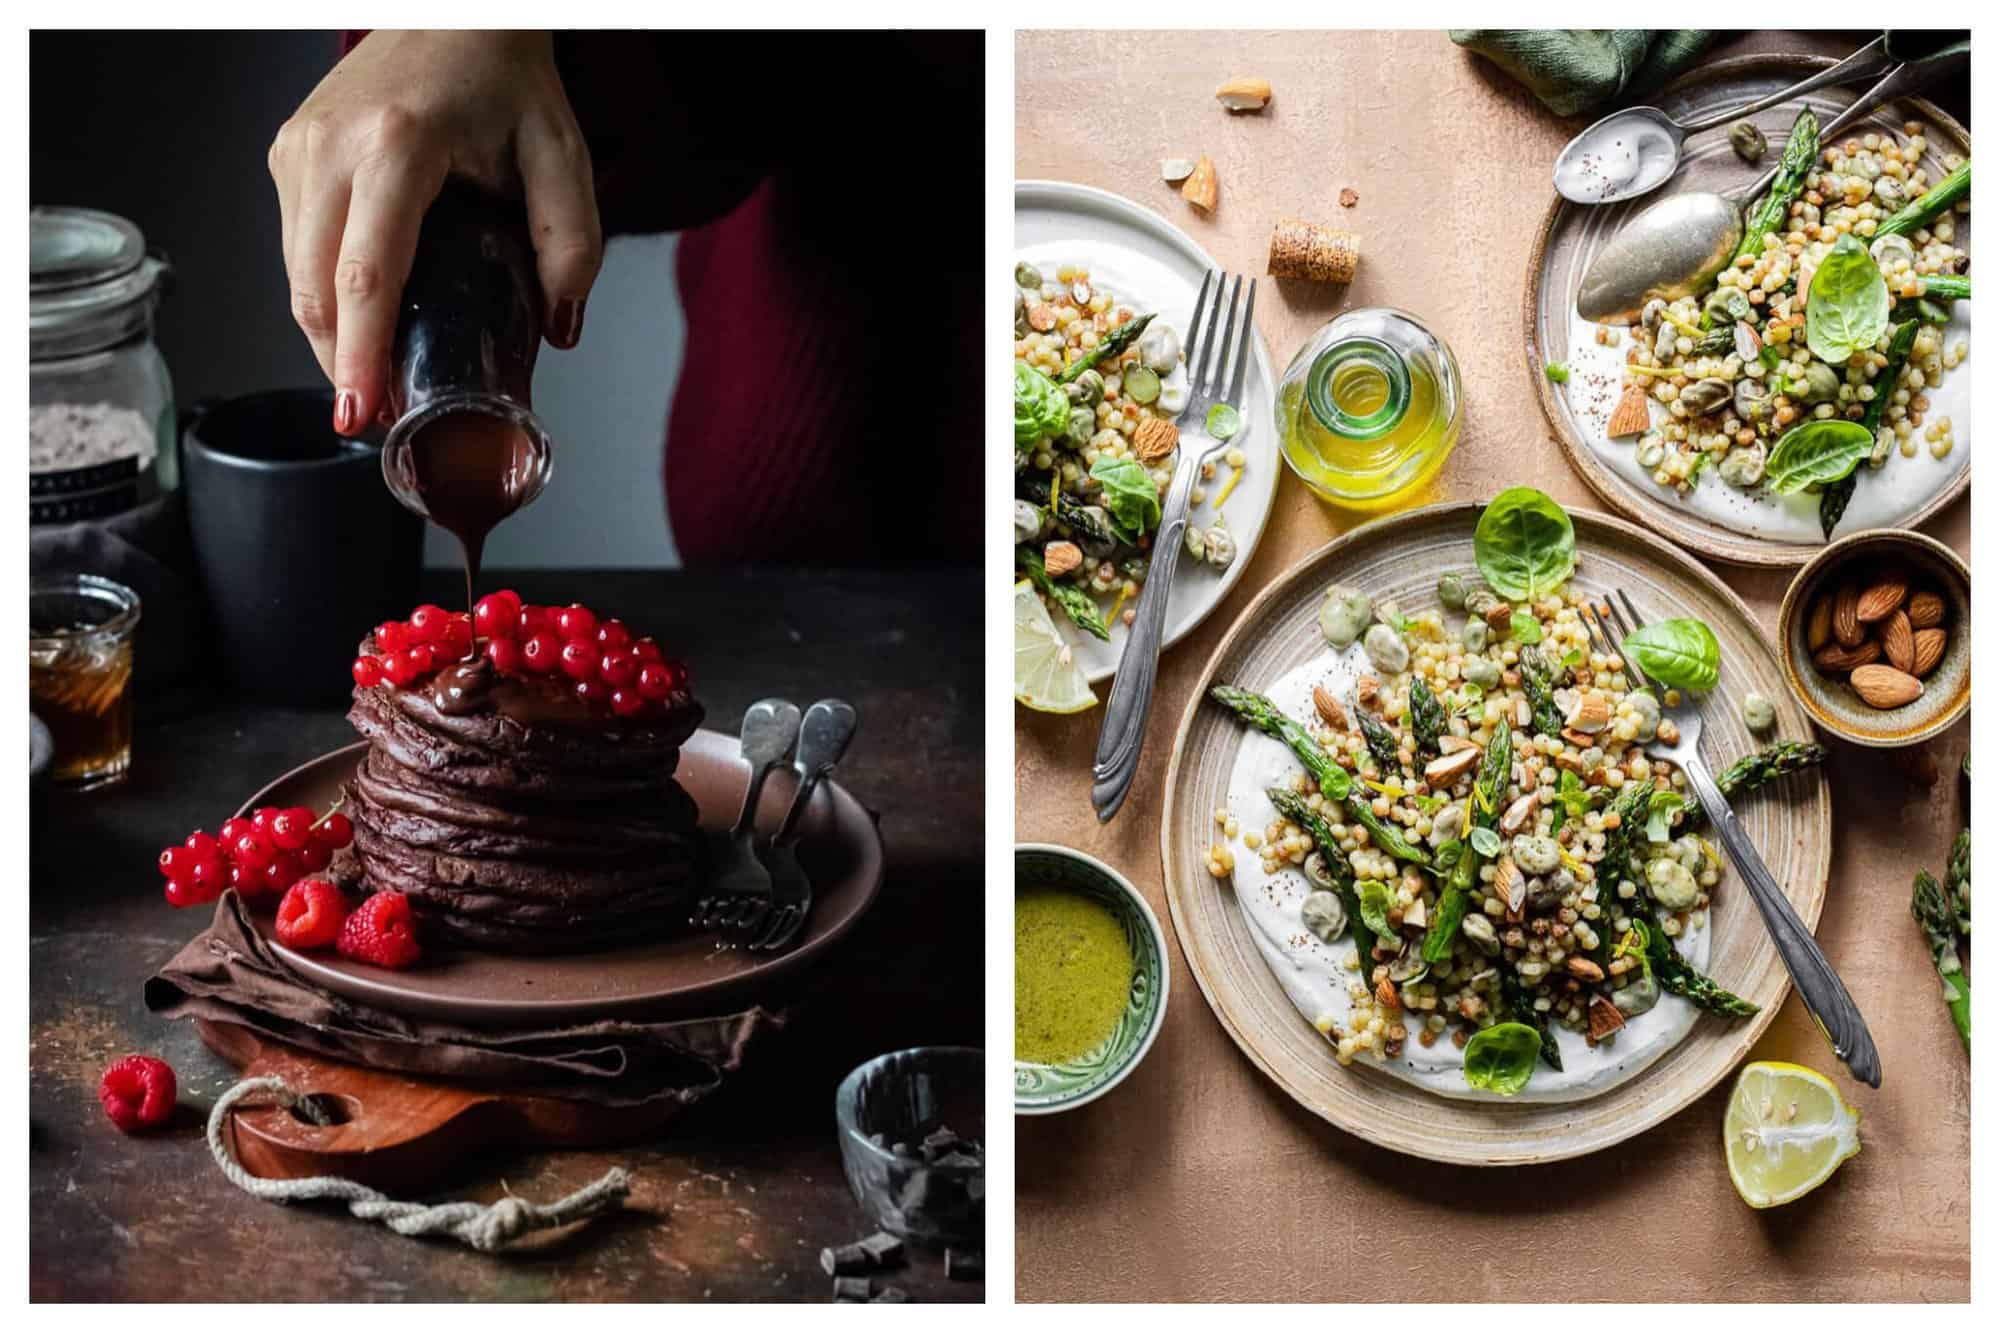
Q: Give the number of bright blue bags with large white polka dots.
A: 0